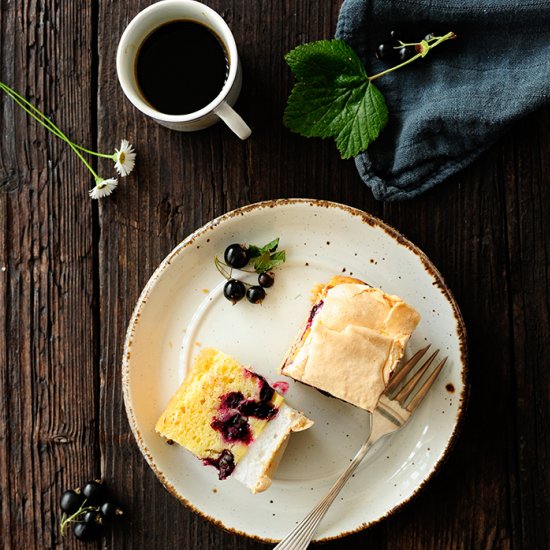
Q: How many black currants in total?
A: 13